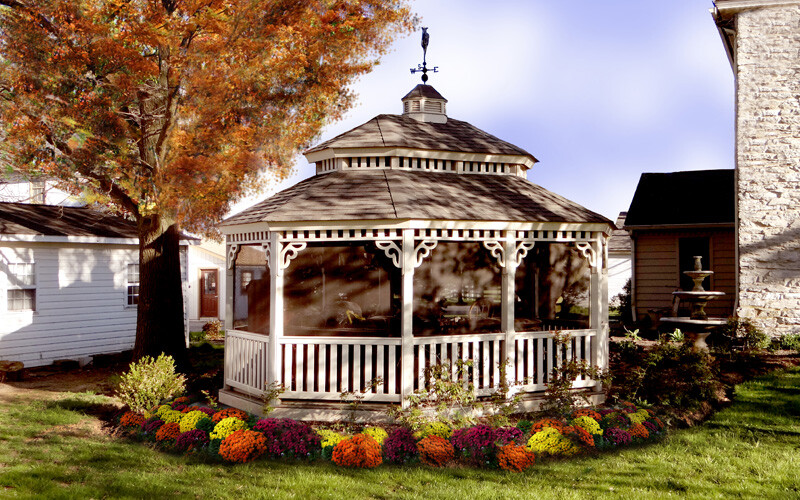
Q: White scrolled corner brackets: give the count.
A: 8